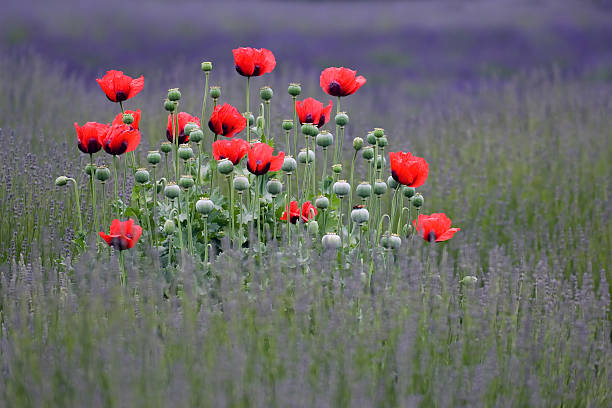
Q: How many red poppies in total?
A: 15